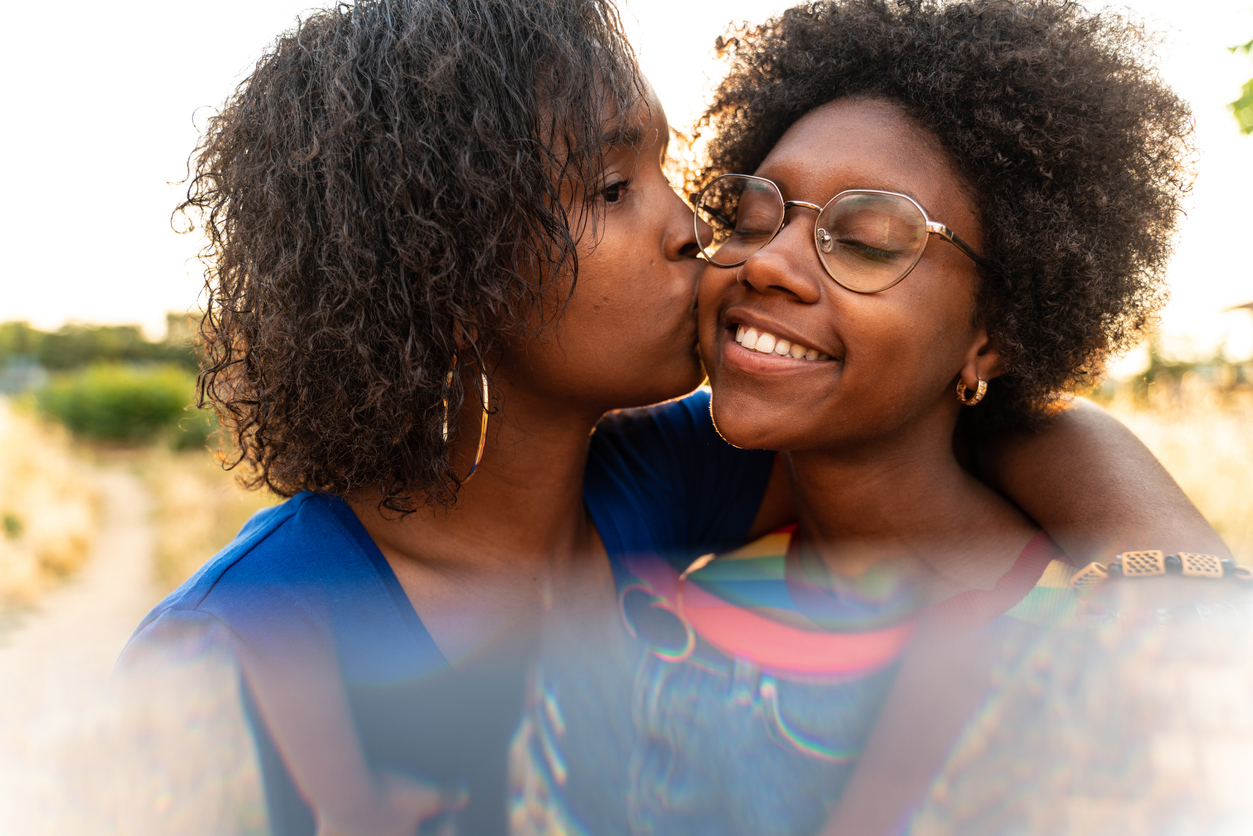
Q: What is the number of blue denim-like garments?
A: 1